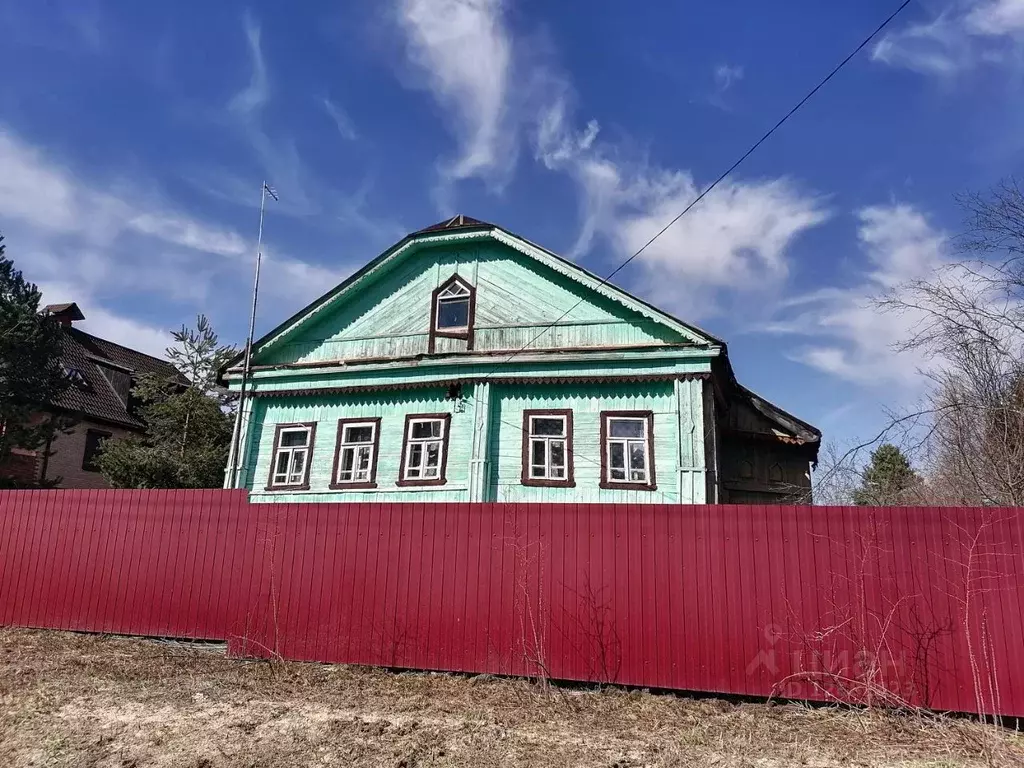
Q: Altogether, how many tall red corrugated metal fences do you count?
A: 1